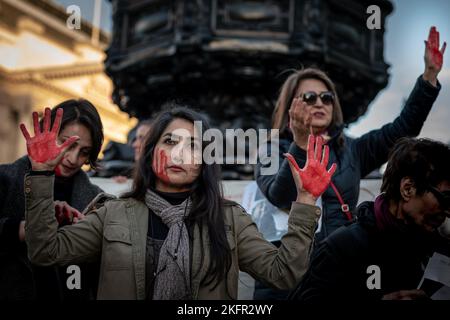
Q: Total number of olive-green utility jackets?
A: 1